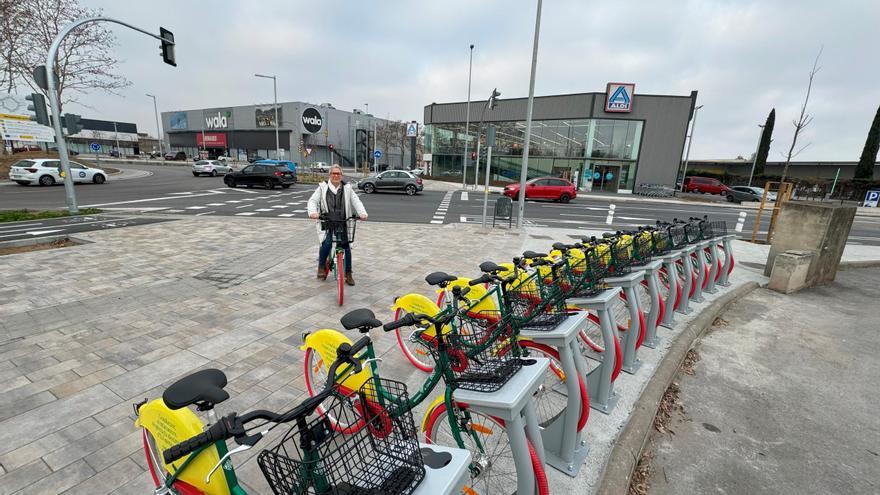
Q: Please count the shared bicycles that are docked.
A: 11